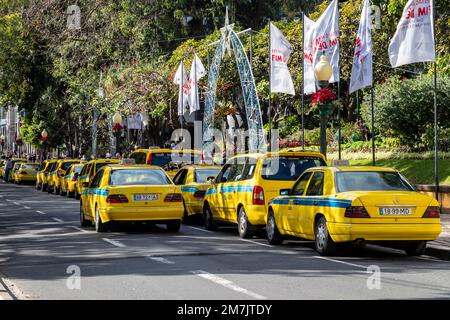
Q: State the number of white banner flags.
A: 7